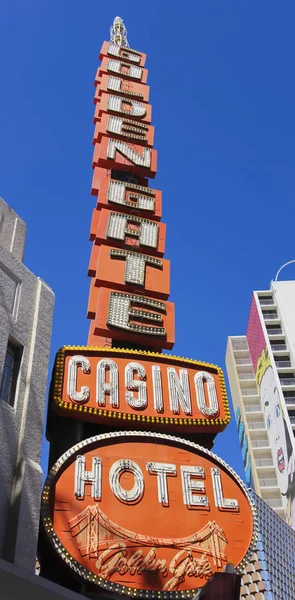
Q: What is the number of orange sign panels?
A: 12